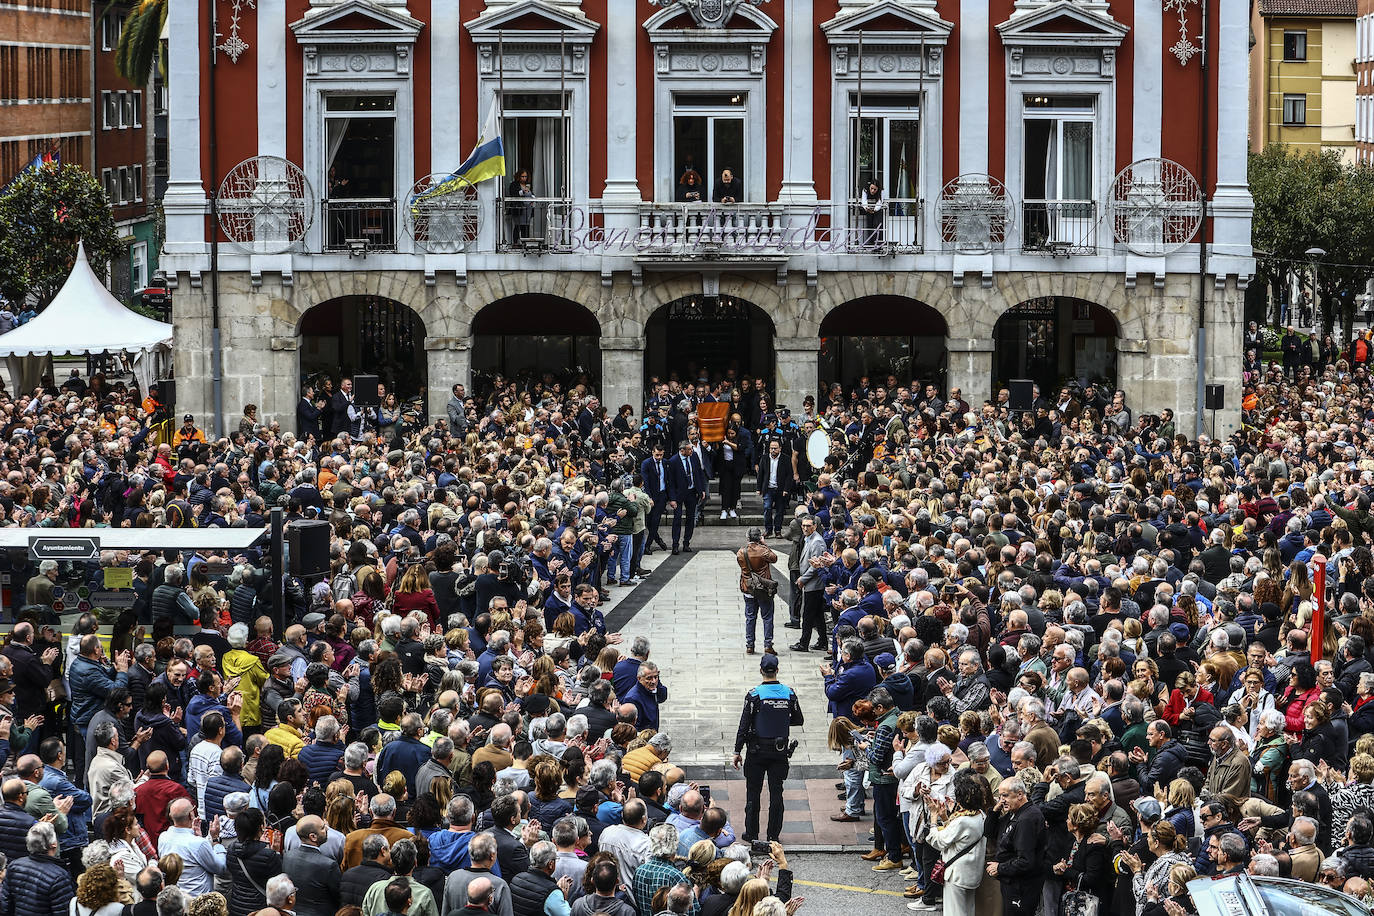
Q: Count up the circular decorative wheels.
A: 4